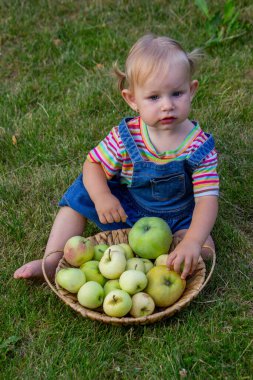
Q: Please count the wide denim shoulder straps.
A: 2